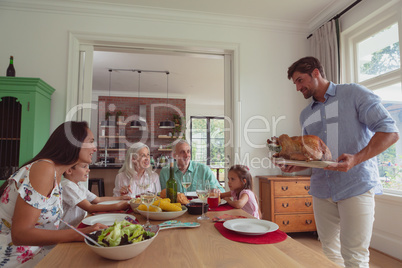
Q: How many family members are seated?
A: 5